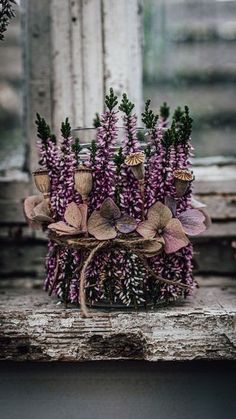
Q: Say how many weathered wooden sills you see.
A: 1